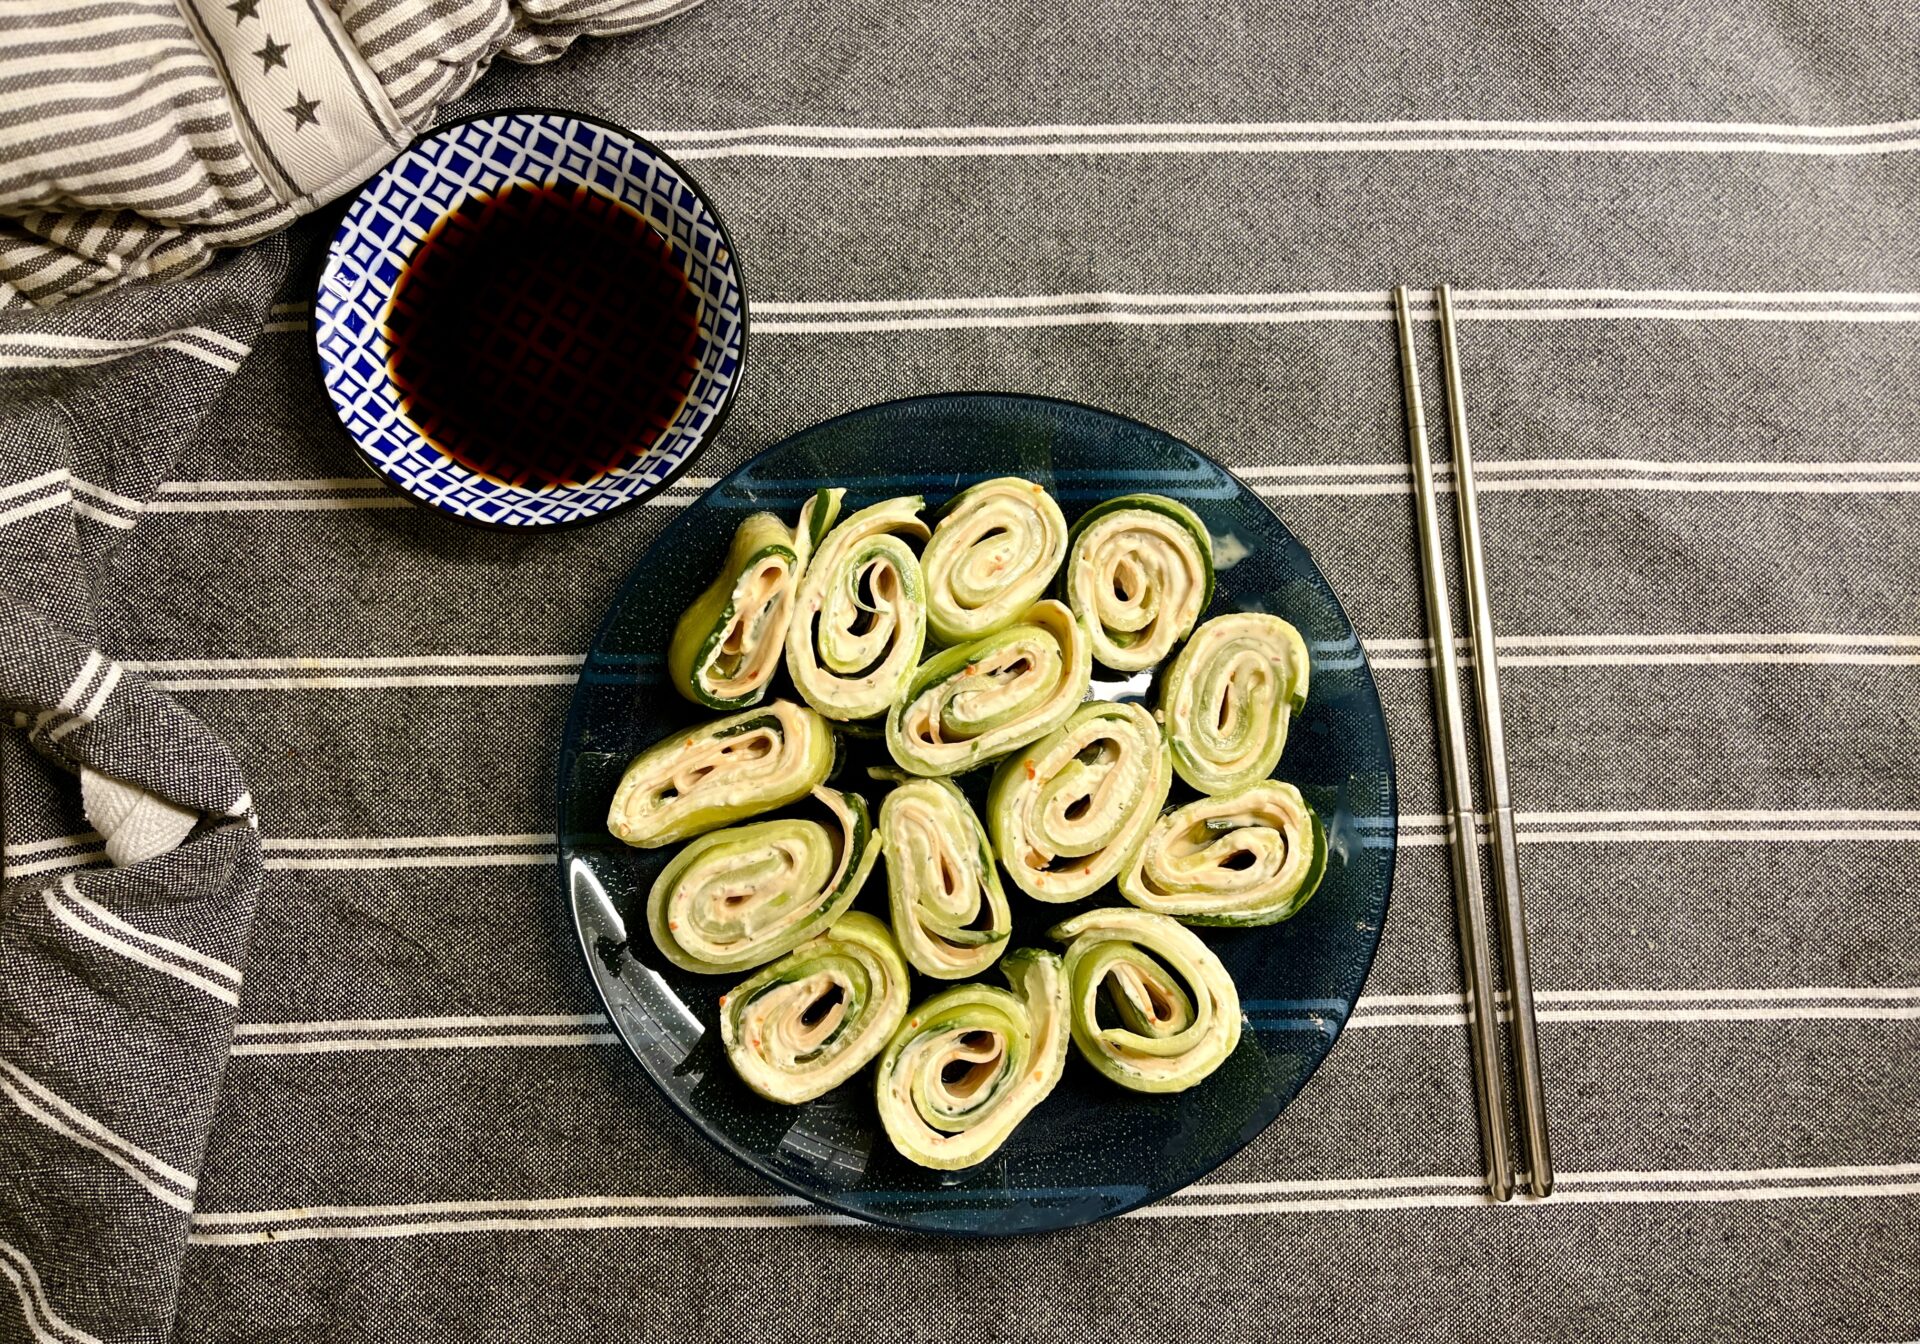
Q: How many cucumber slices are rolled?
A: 14